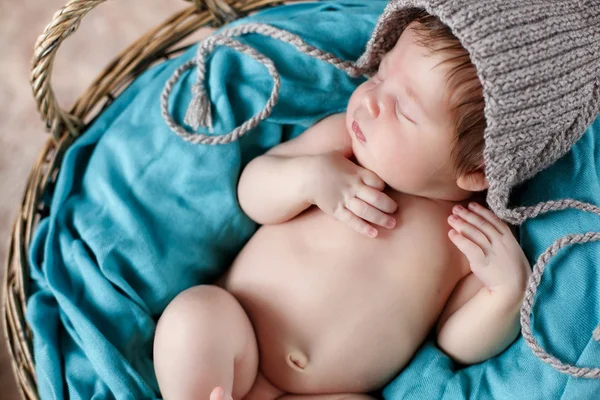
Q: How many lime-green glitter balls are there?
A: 0